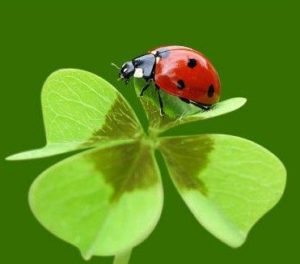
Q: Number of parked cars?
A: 0